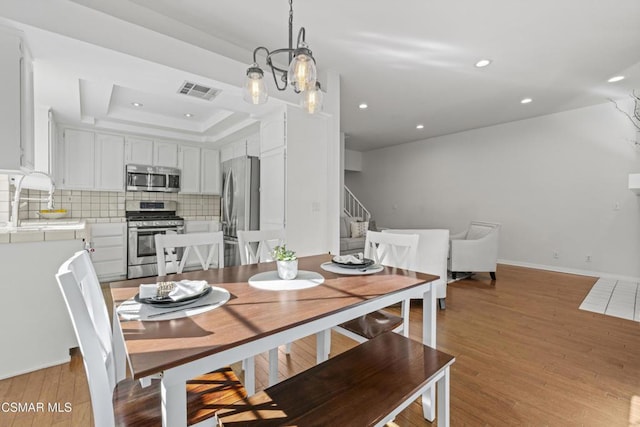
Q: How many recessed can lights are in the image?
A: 7